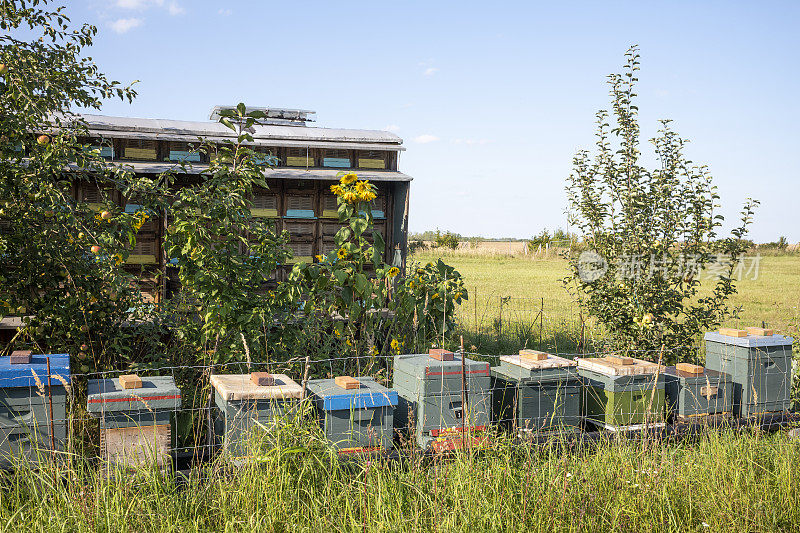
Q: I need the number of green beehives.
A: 1